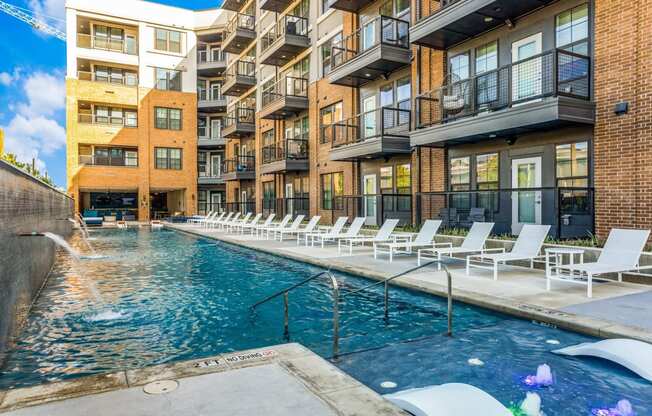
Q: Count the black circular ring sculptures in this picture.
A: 0